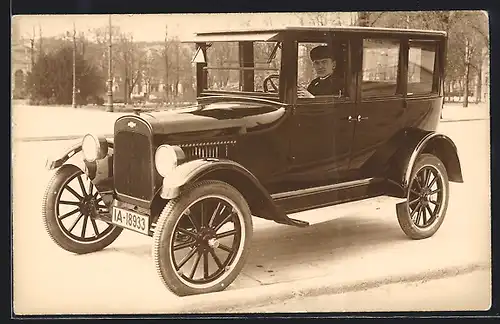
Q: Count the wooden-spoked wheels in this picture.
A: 3